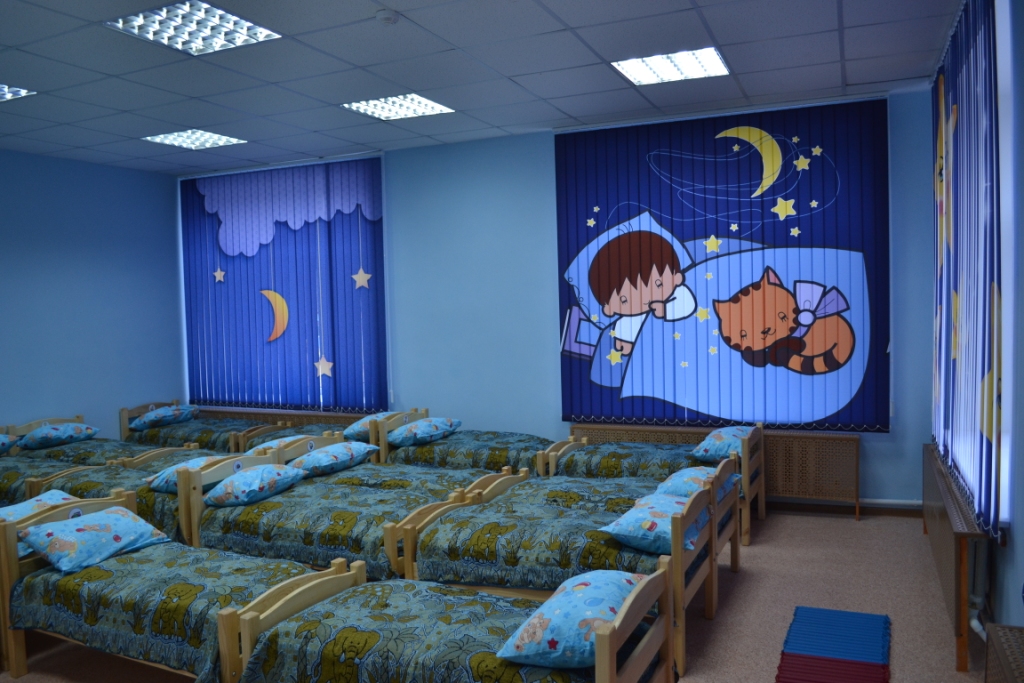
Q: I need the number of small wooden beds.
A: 15